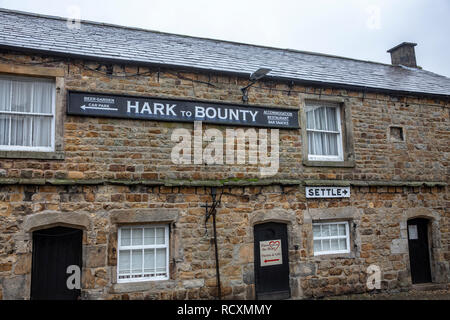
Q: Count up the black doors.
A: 3